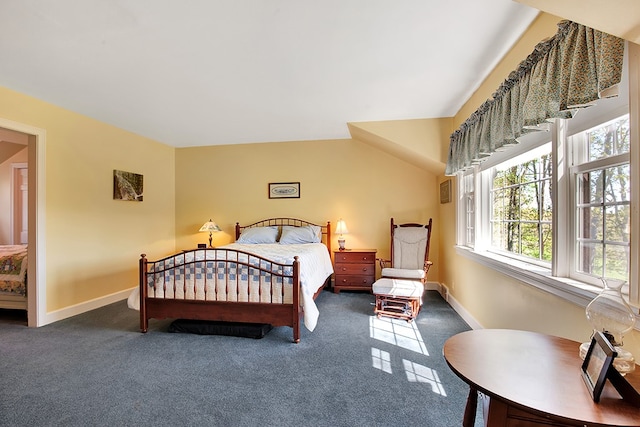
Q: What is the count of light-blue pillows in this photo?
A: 2